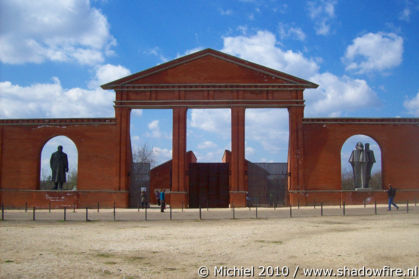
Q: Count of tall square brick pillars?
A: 4